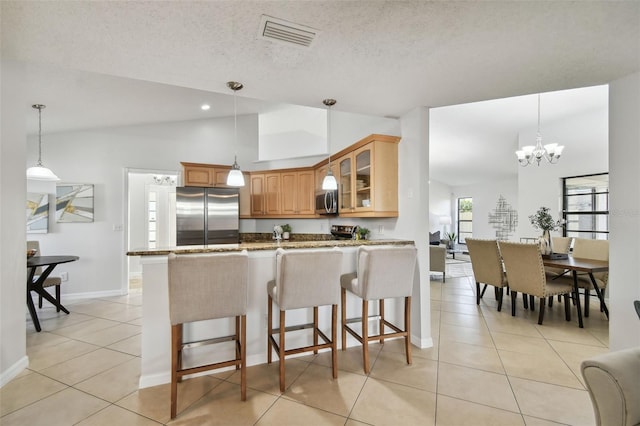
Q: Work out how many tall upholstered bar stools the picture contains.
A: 3